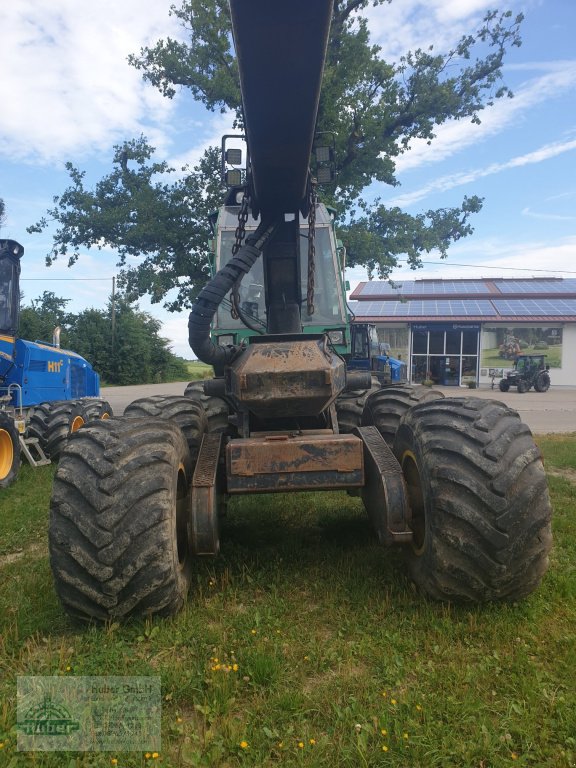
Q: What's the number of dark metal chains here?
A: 2